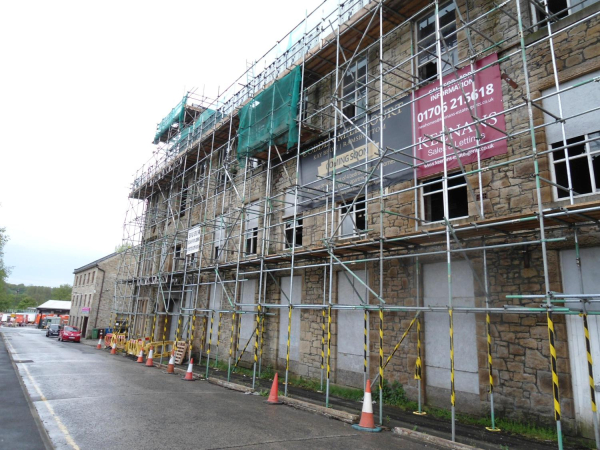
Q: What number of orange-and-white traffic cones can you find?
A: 7